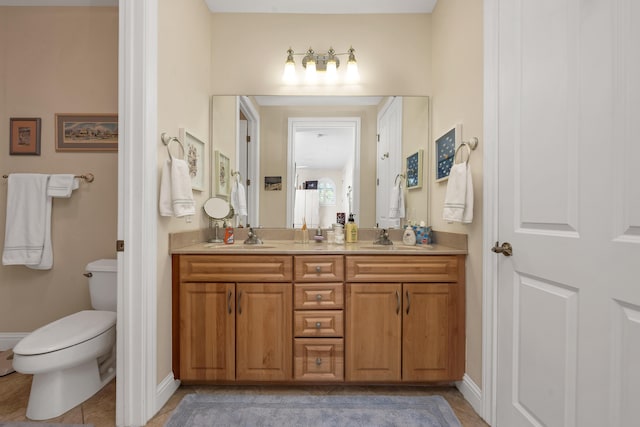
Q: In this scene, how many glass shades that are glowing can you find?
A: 4